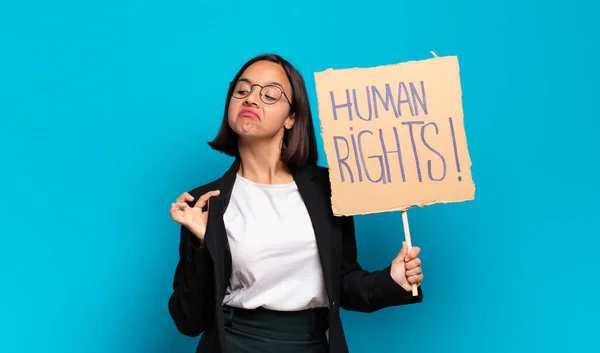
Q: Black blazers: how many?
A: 1